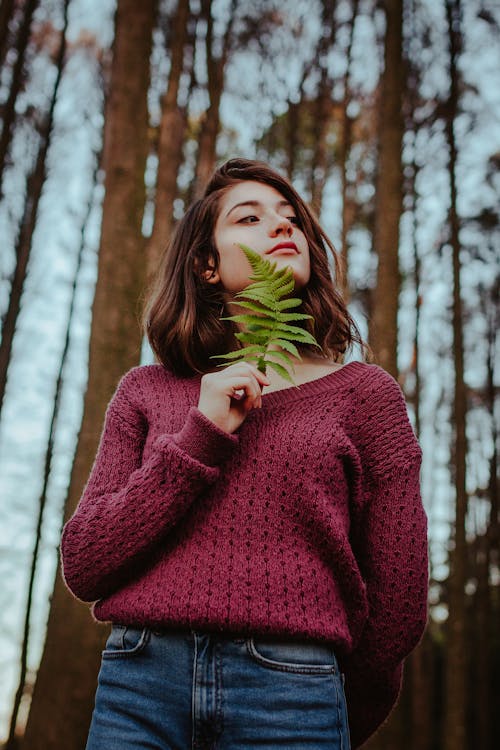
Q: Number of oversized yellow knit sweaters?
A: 0